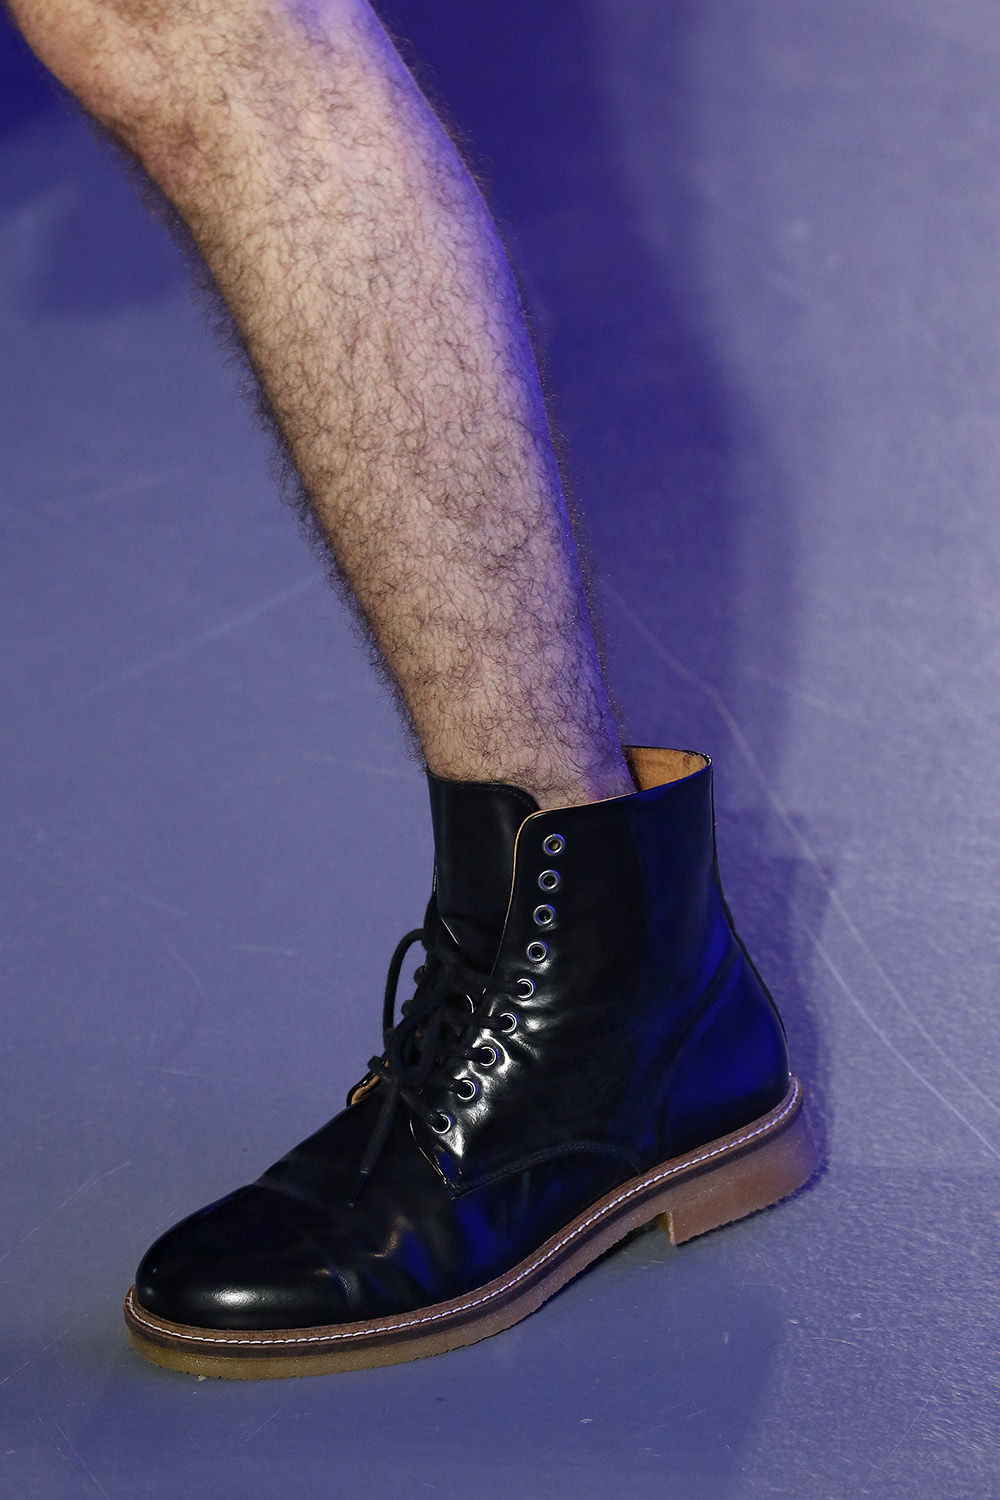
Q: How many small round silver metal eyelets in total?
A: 9